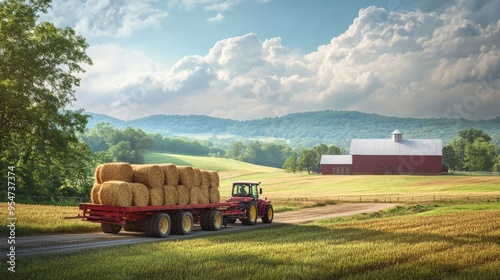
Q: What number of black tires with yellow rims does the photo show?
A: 5